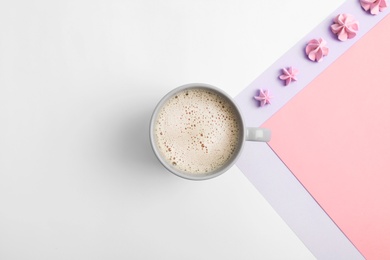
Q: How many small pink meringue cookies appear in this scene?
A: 5